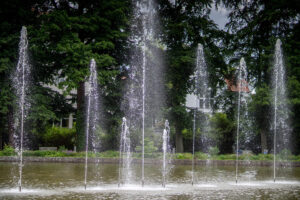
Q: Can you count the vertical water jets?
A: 8